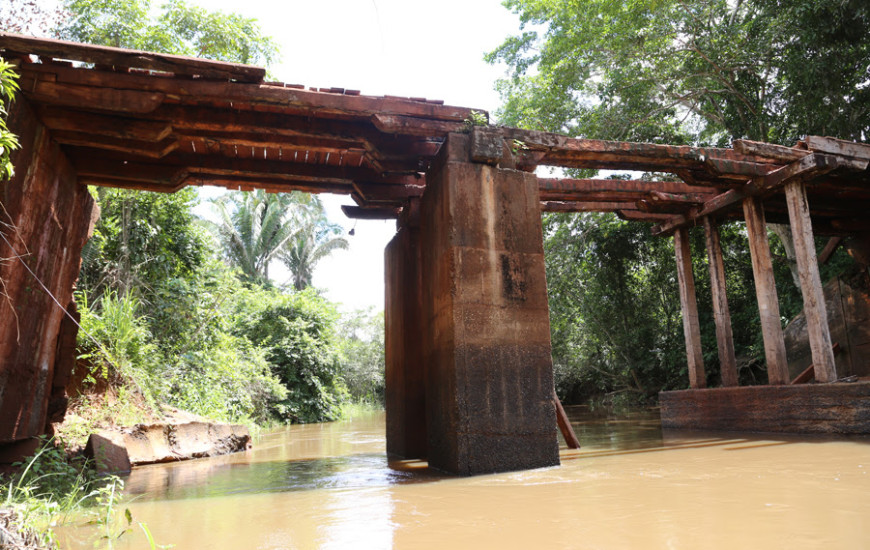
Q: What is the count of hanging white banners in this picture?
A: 0